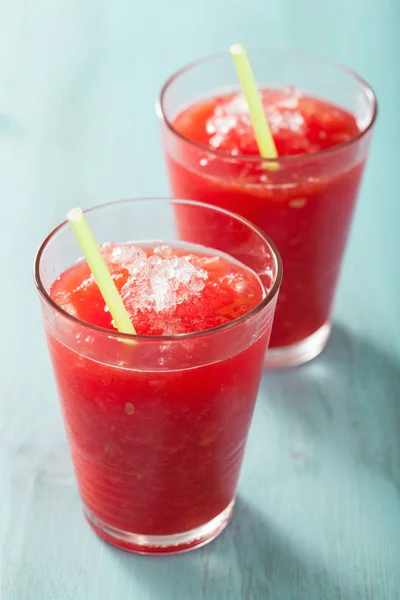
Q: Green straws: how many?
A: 2